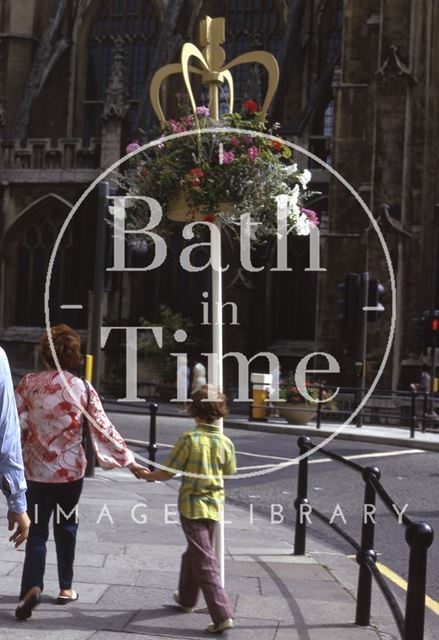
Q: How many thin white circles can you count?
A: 1